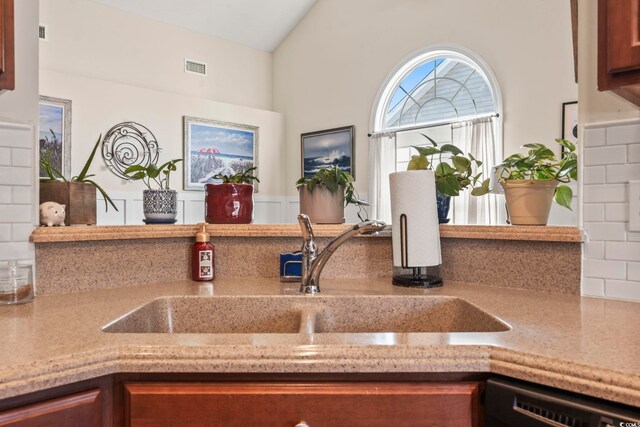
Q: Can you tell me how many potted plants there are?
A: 6